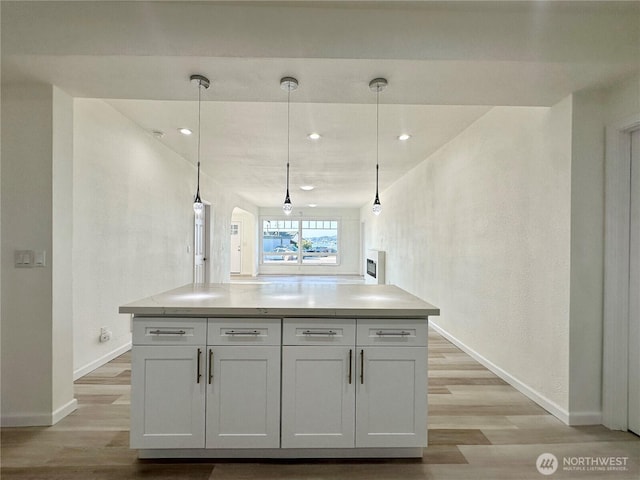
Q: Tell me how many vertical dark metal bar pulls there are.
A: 4